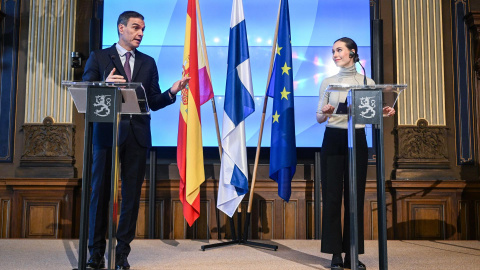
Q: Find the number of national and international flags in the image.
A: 3